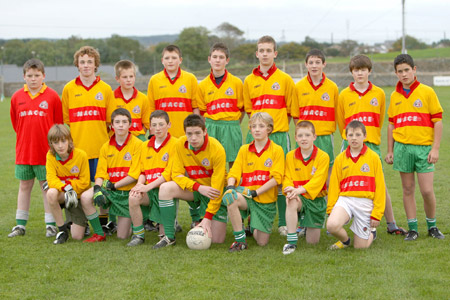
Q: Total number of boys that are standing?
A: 9